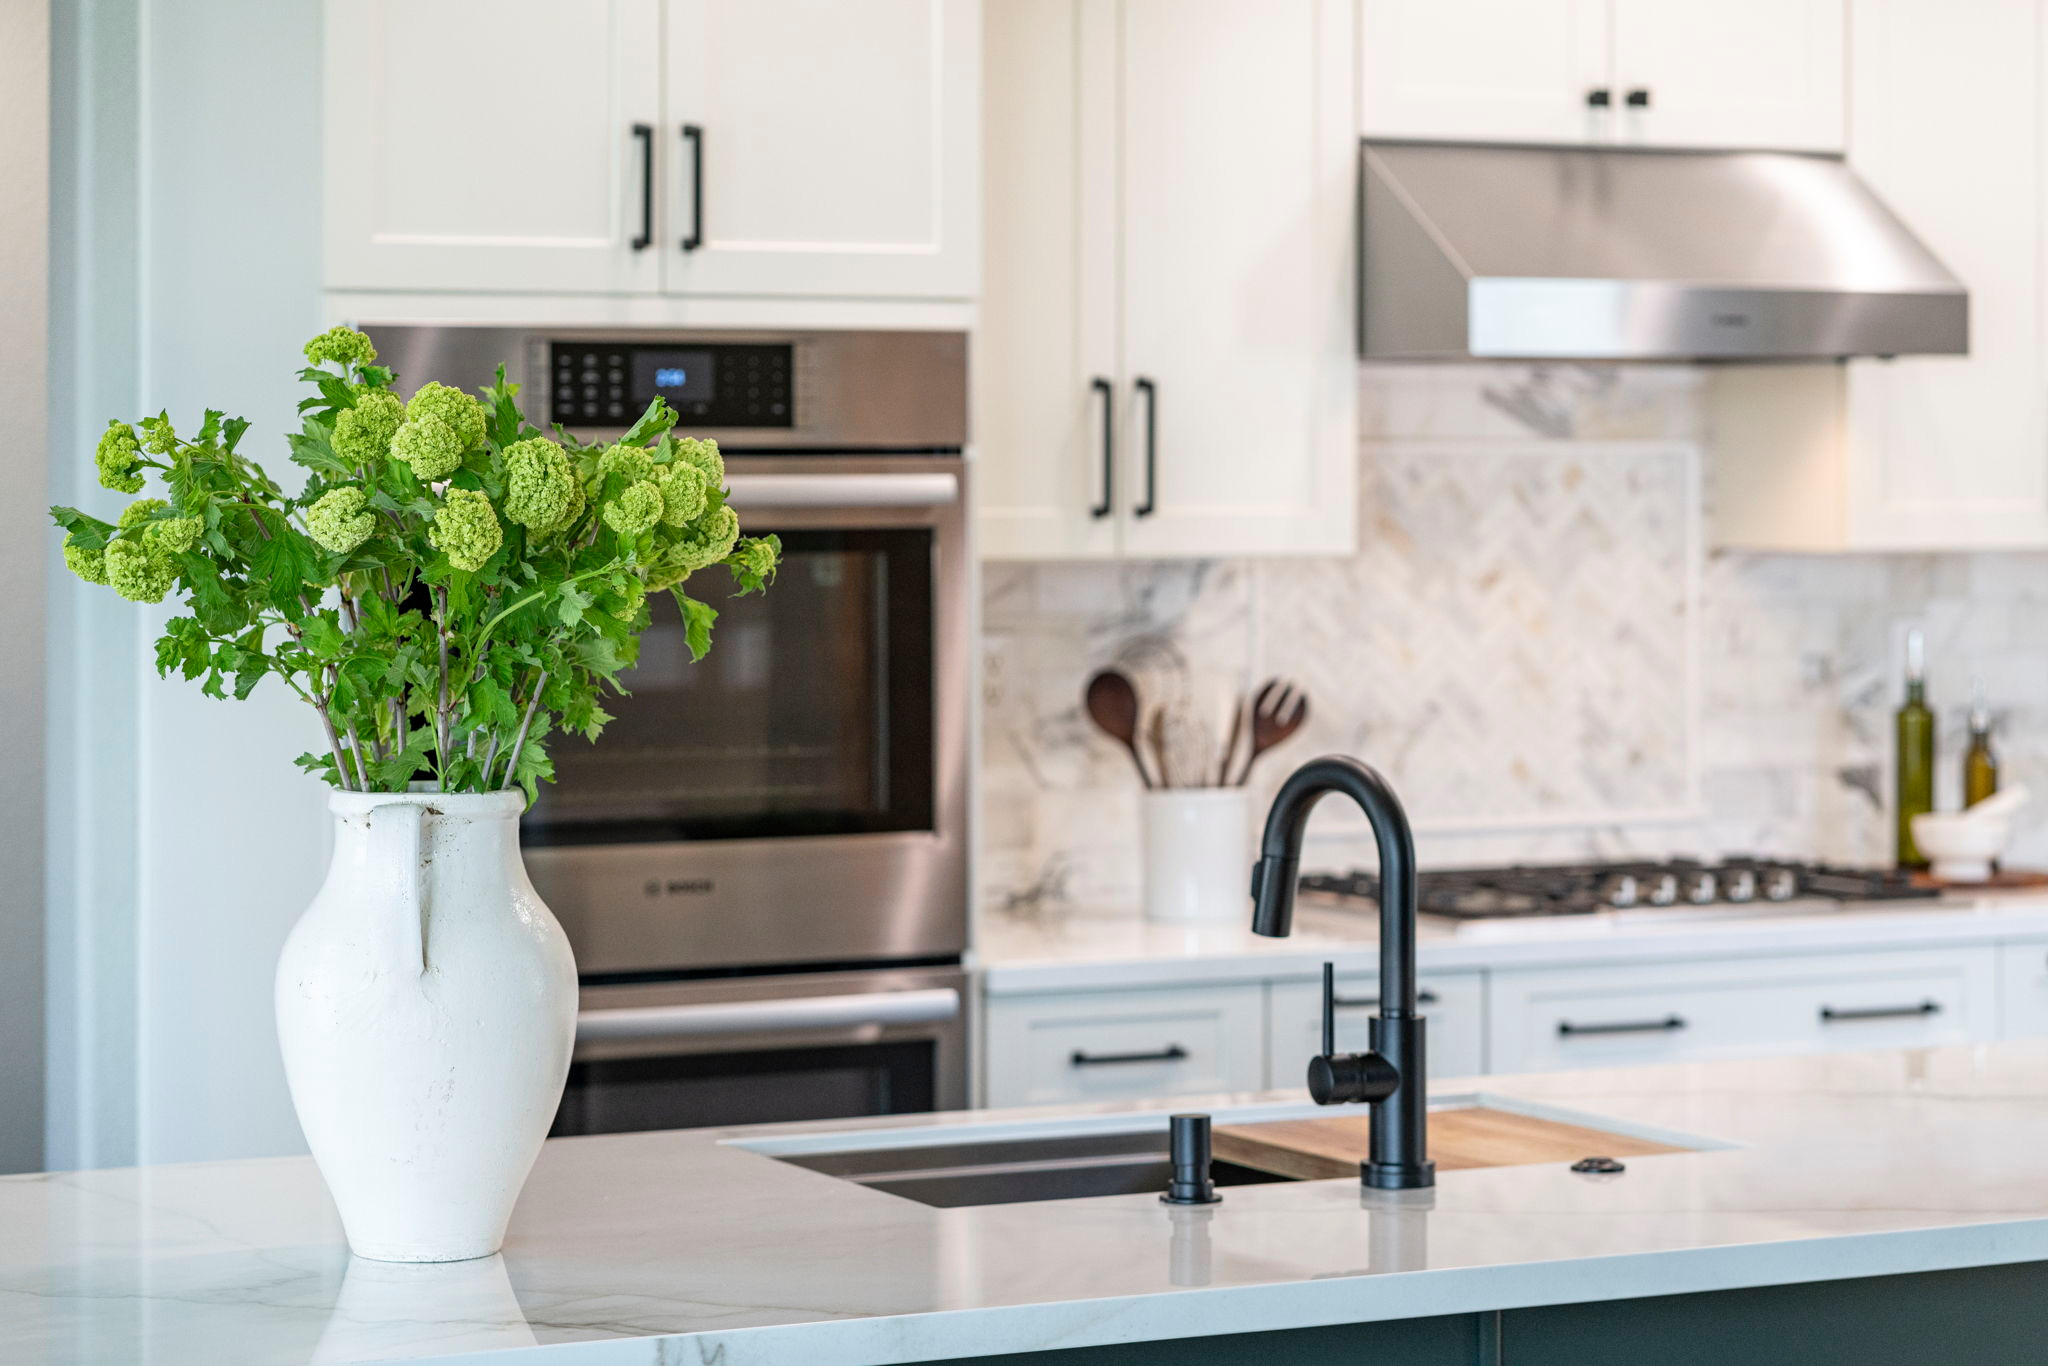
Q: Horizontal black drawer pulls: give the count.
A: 4